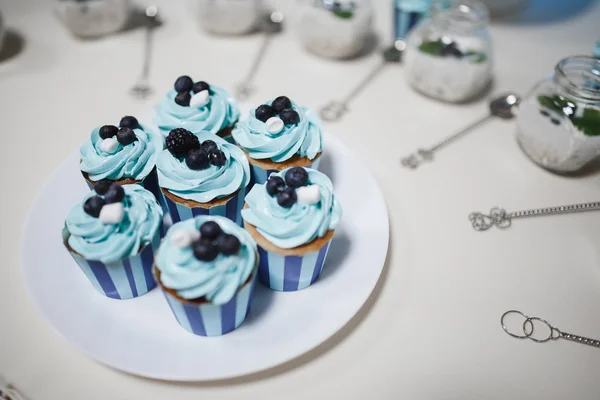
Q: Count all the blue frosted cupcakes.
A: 7